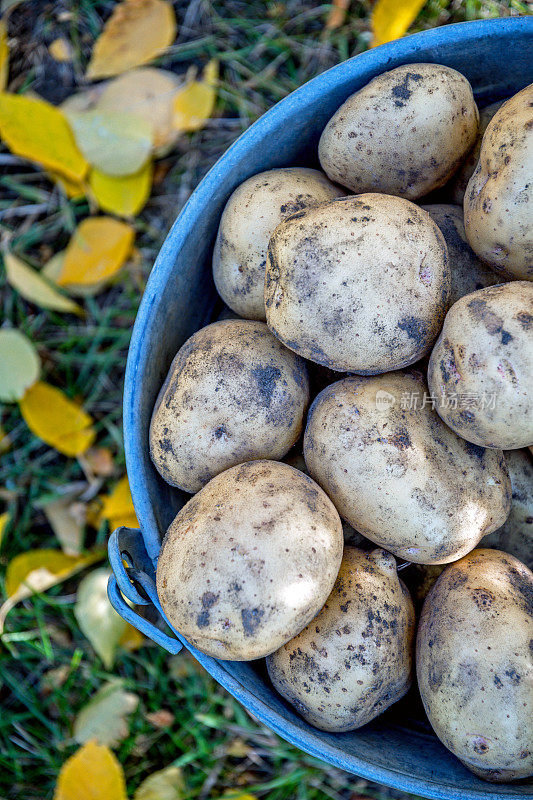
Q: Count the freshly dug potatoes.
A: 13